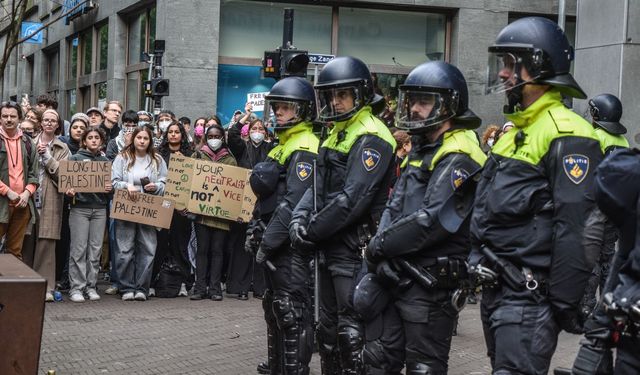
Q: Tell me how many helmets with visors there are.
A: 5